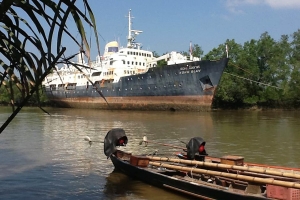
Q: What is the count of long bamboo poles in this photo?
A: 2